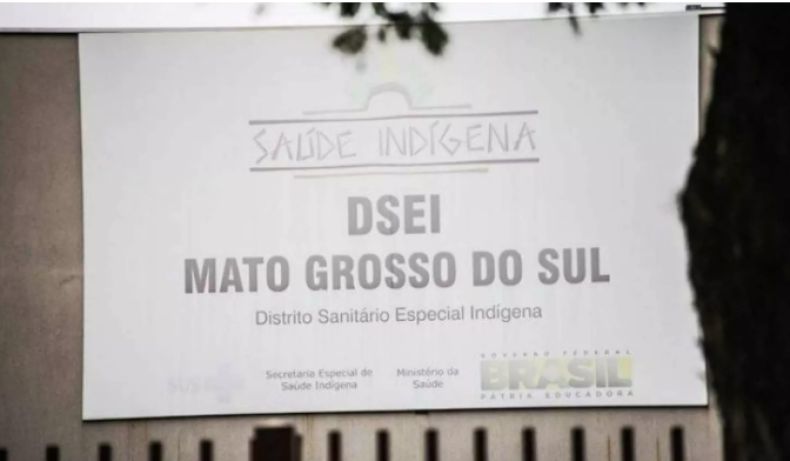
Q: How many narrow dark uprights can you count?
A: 13